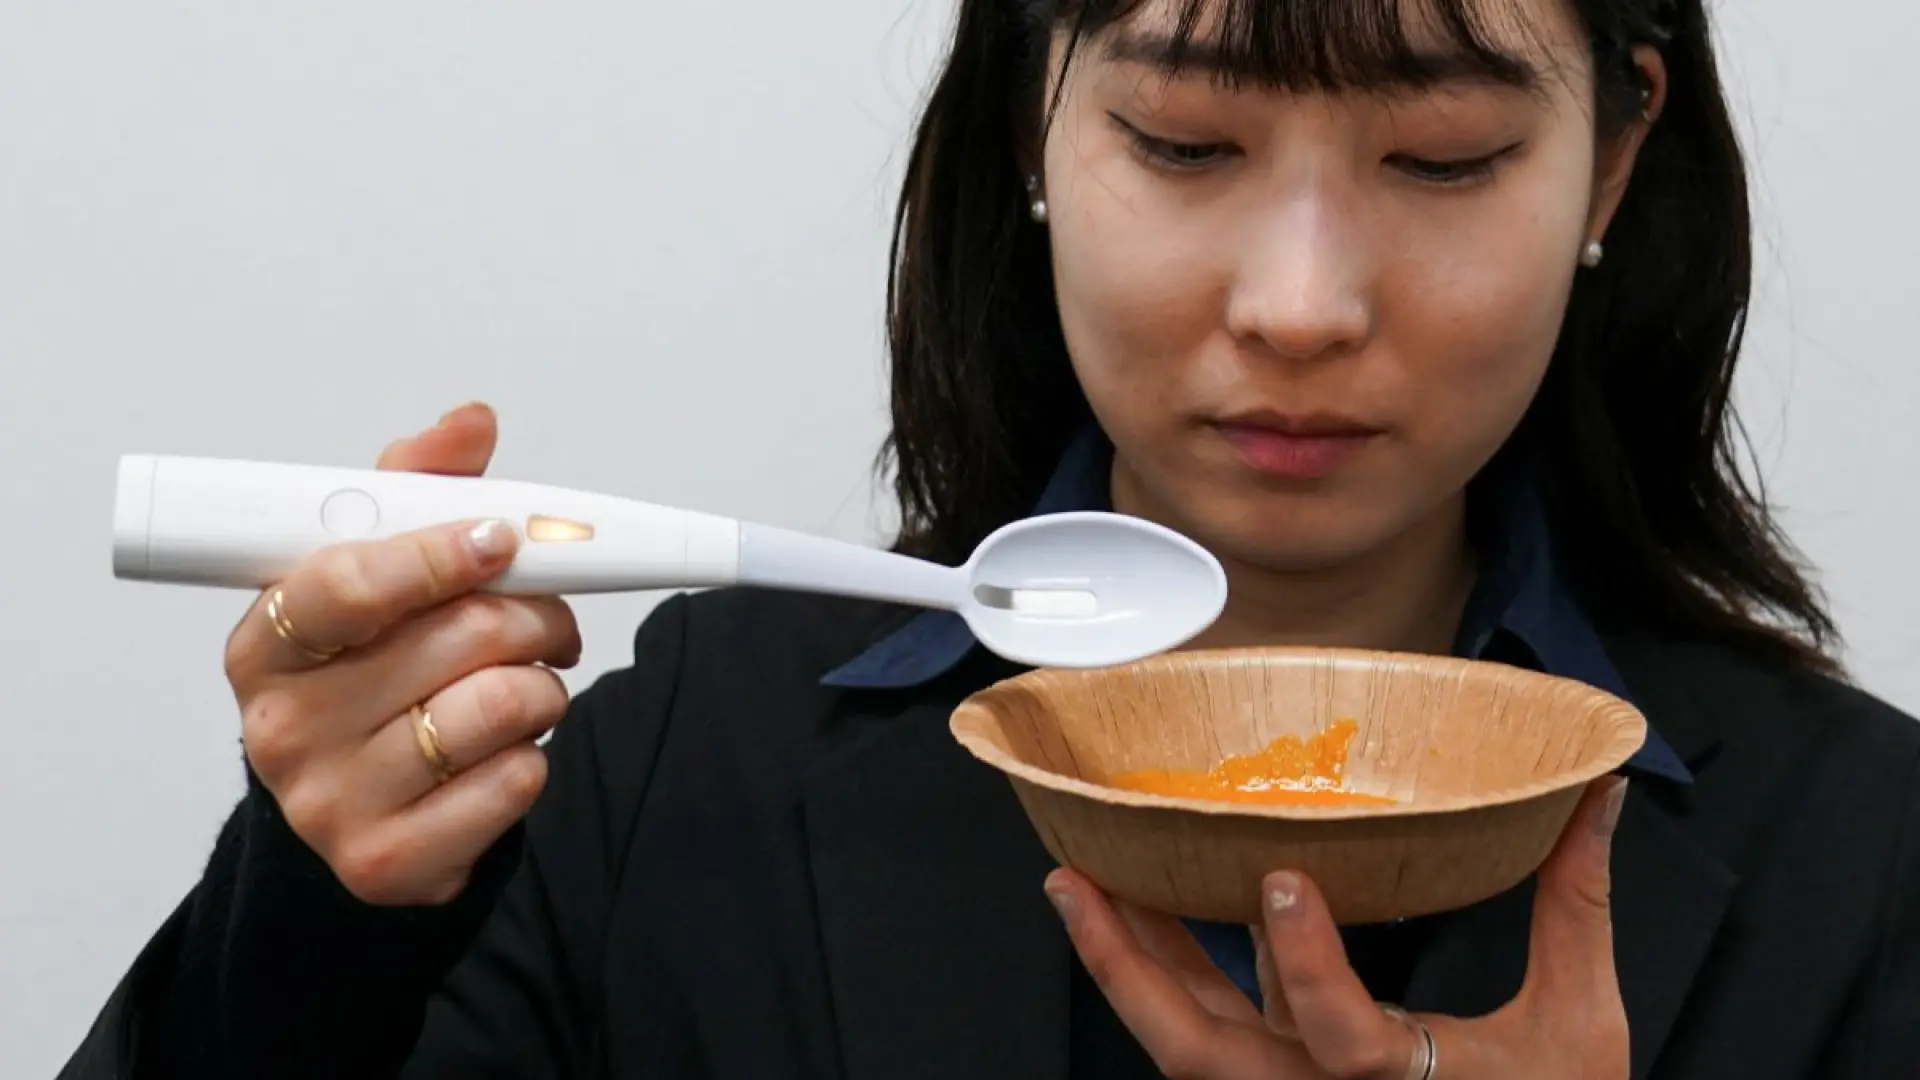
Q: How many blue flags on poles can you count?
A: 0